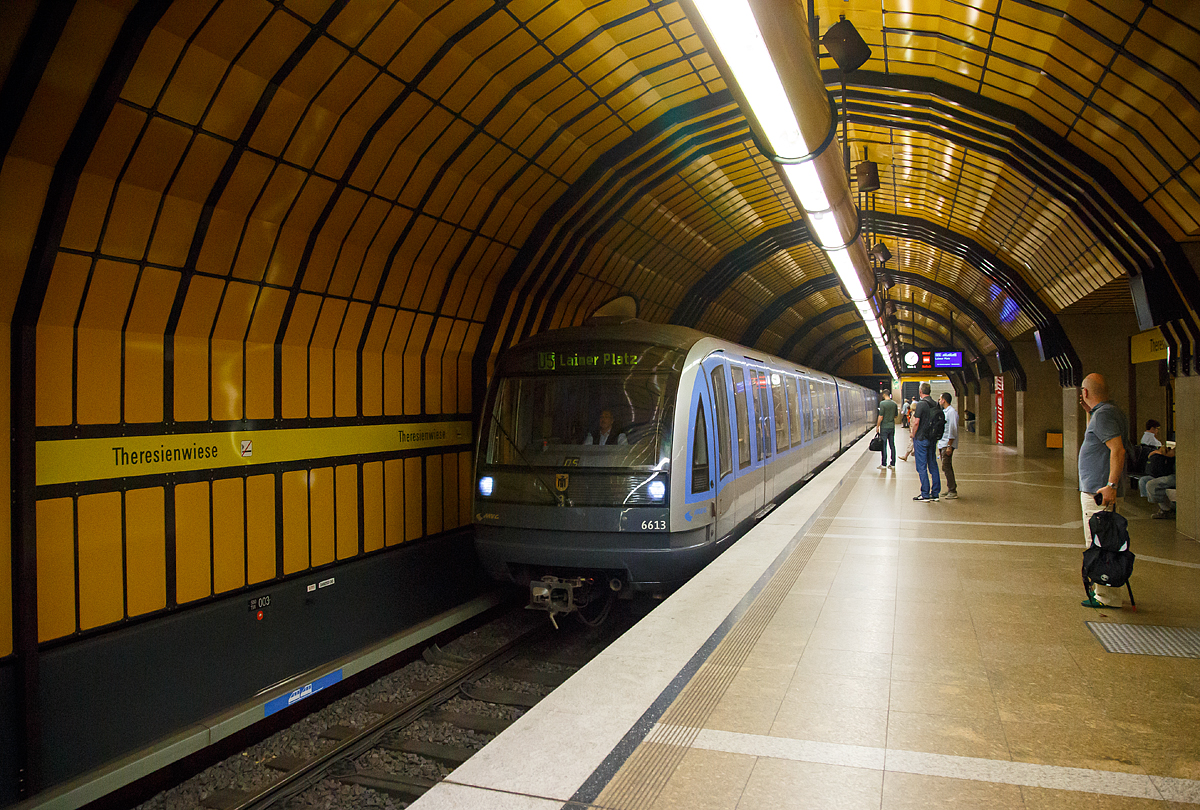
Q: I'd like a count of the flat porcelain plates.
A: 0